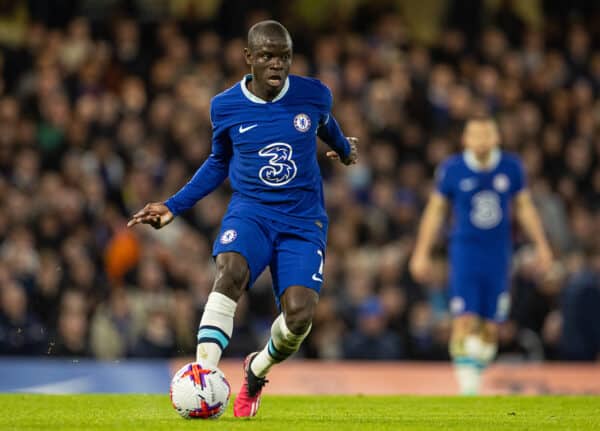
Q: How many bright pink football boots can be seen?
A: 1